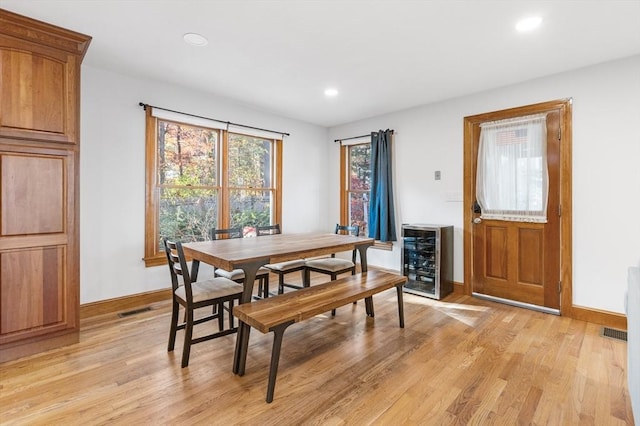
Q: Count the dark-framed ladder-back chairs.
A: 4